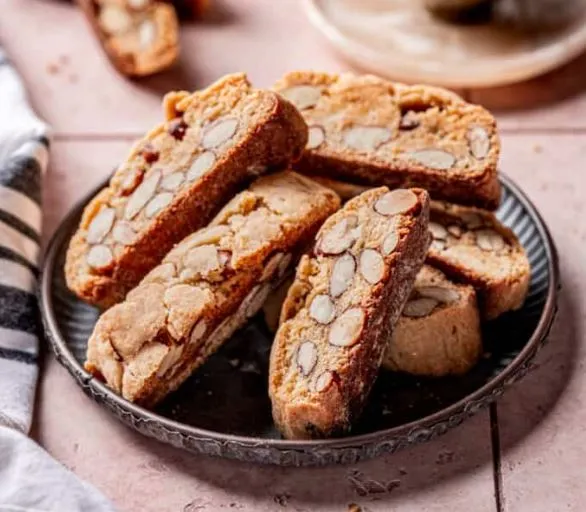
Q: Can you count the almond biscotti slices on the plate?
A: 6